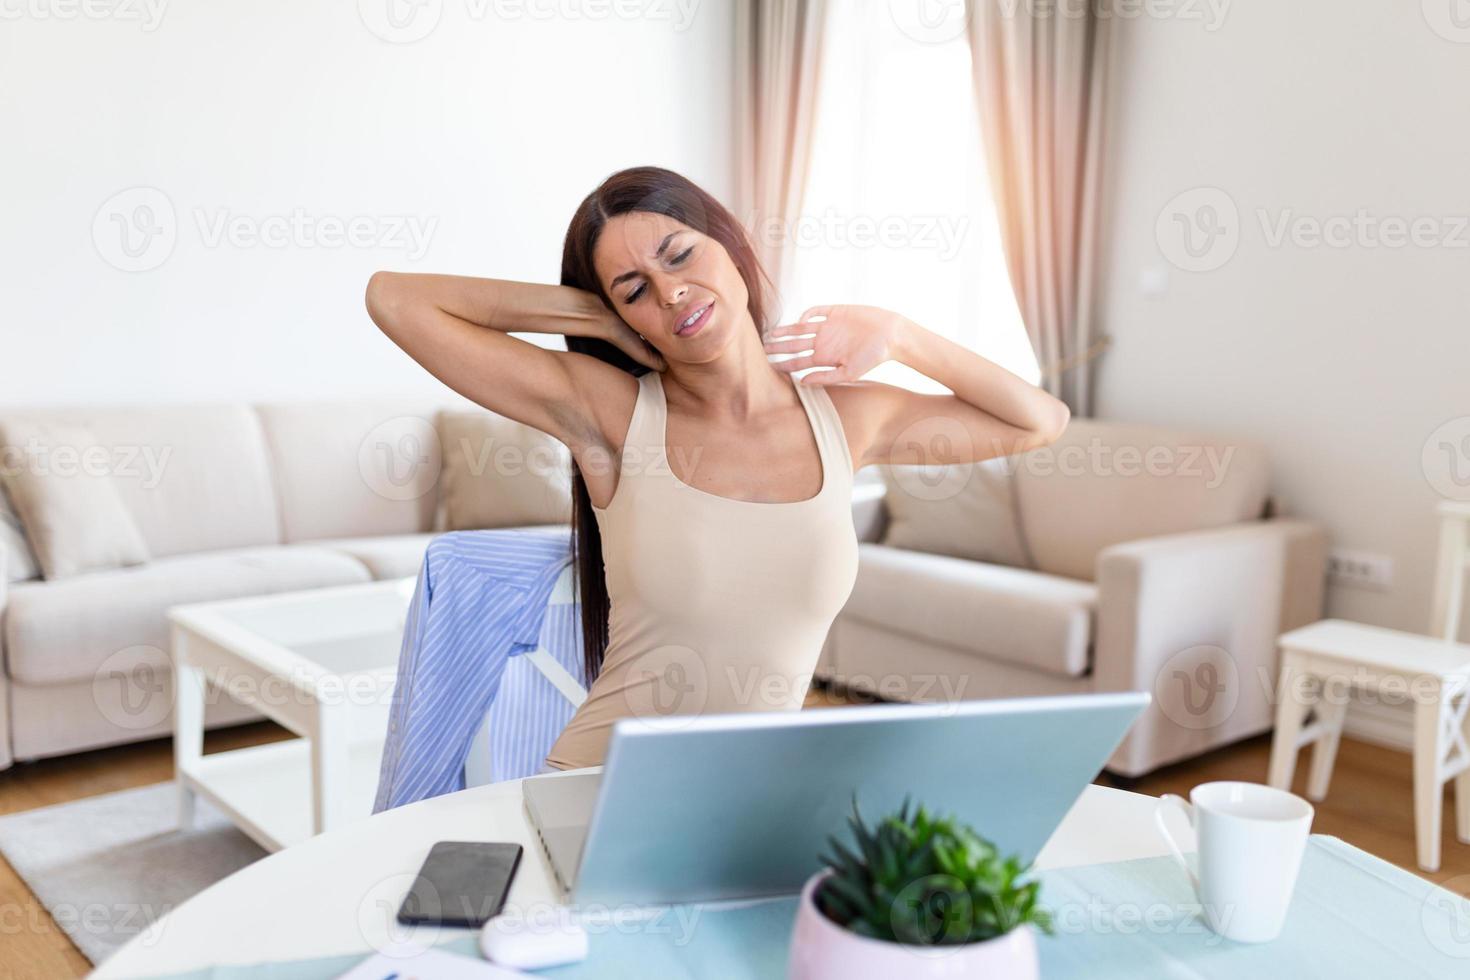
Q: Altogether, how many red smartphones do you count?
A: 0